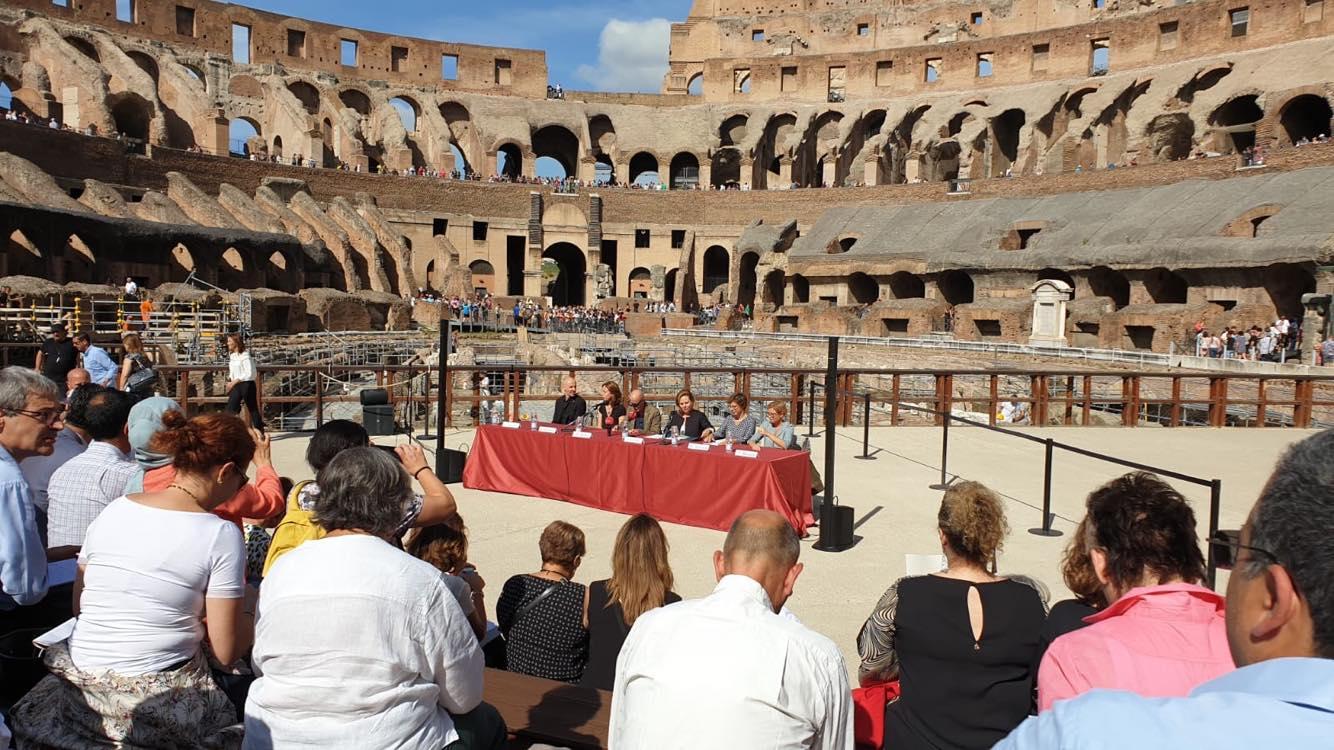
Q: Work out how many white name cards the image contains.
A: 6